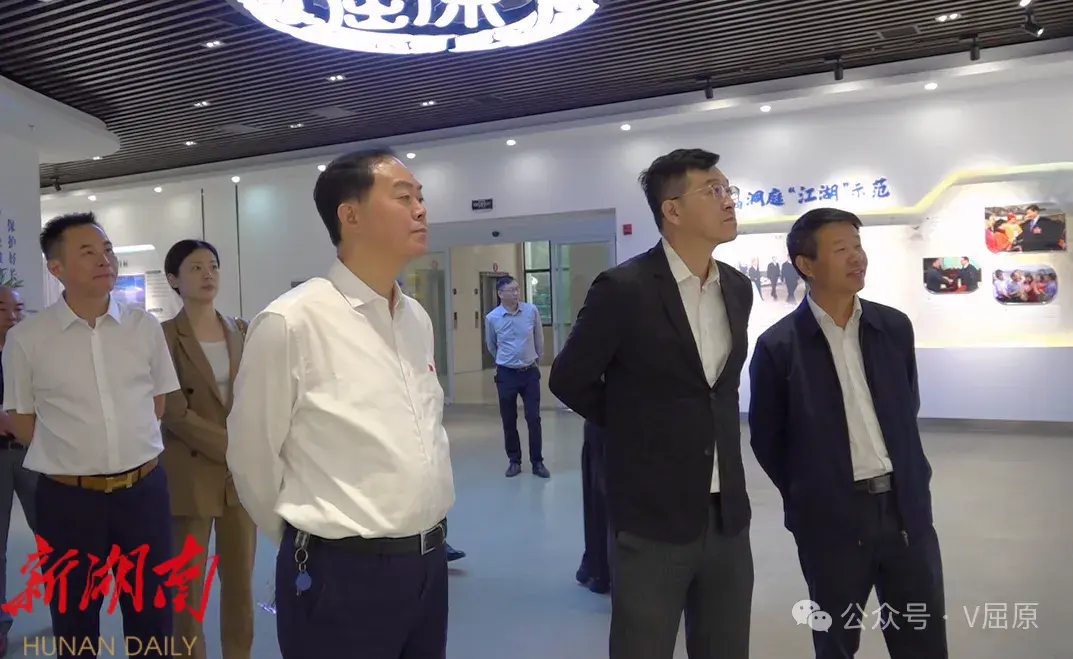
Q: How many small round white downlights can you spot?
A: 9